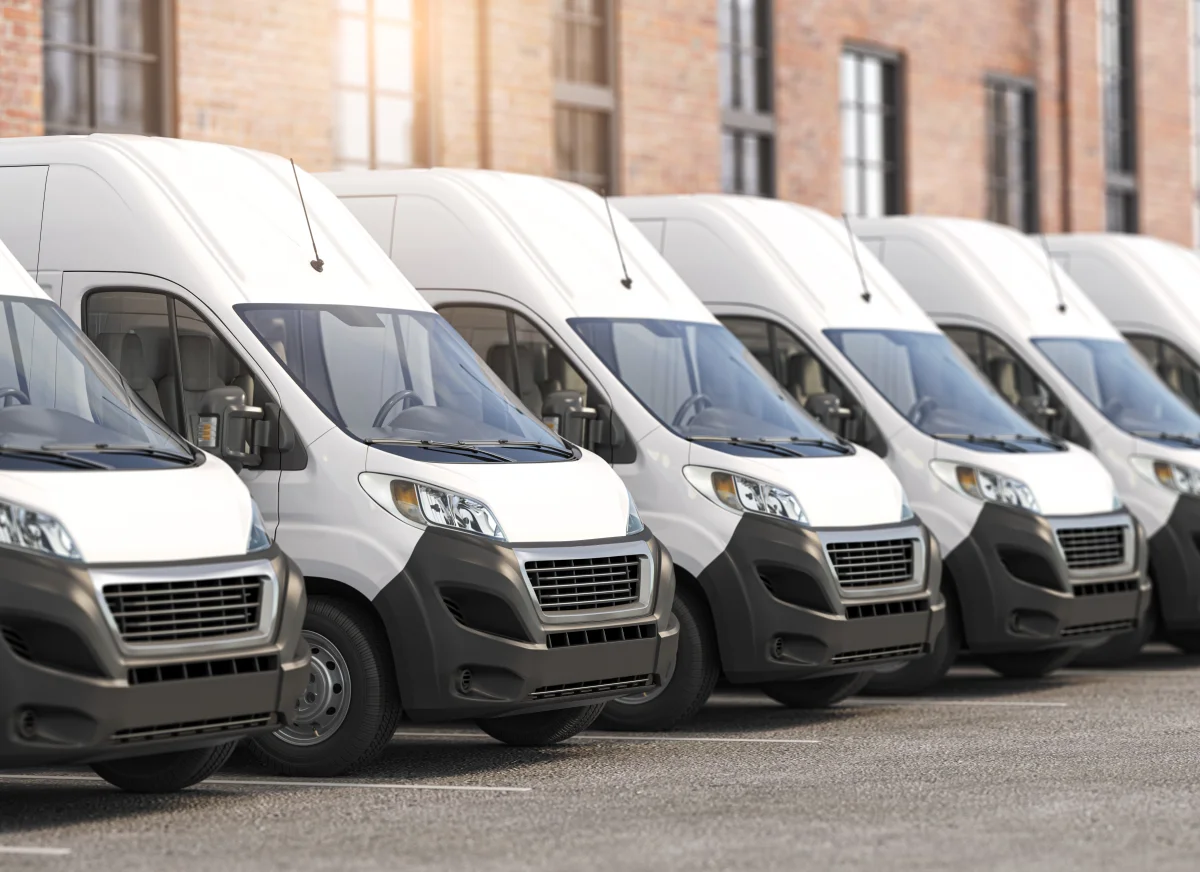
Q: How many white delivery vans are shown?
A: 6